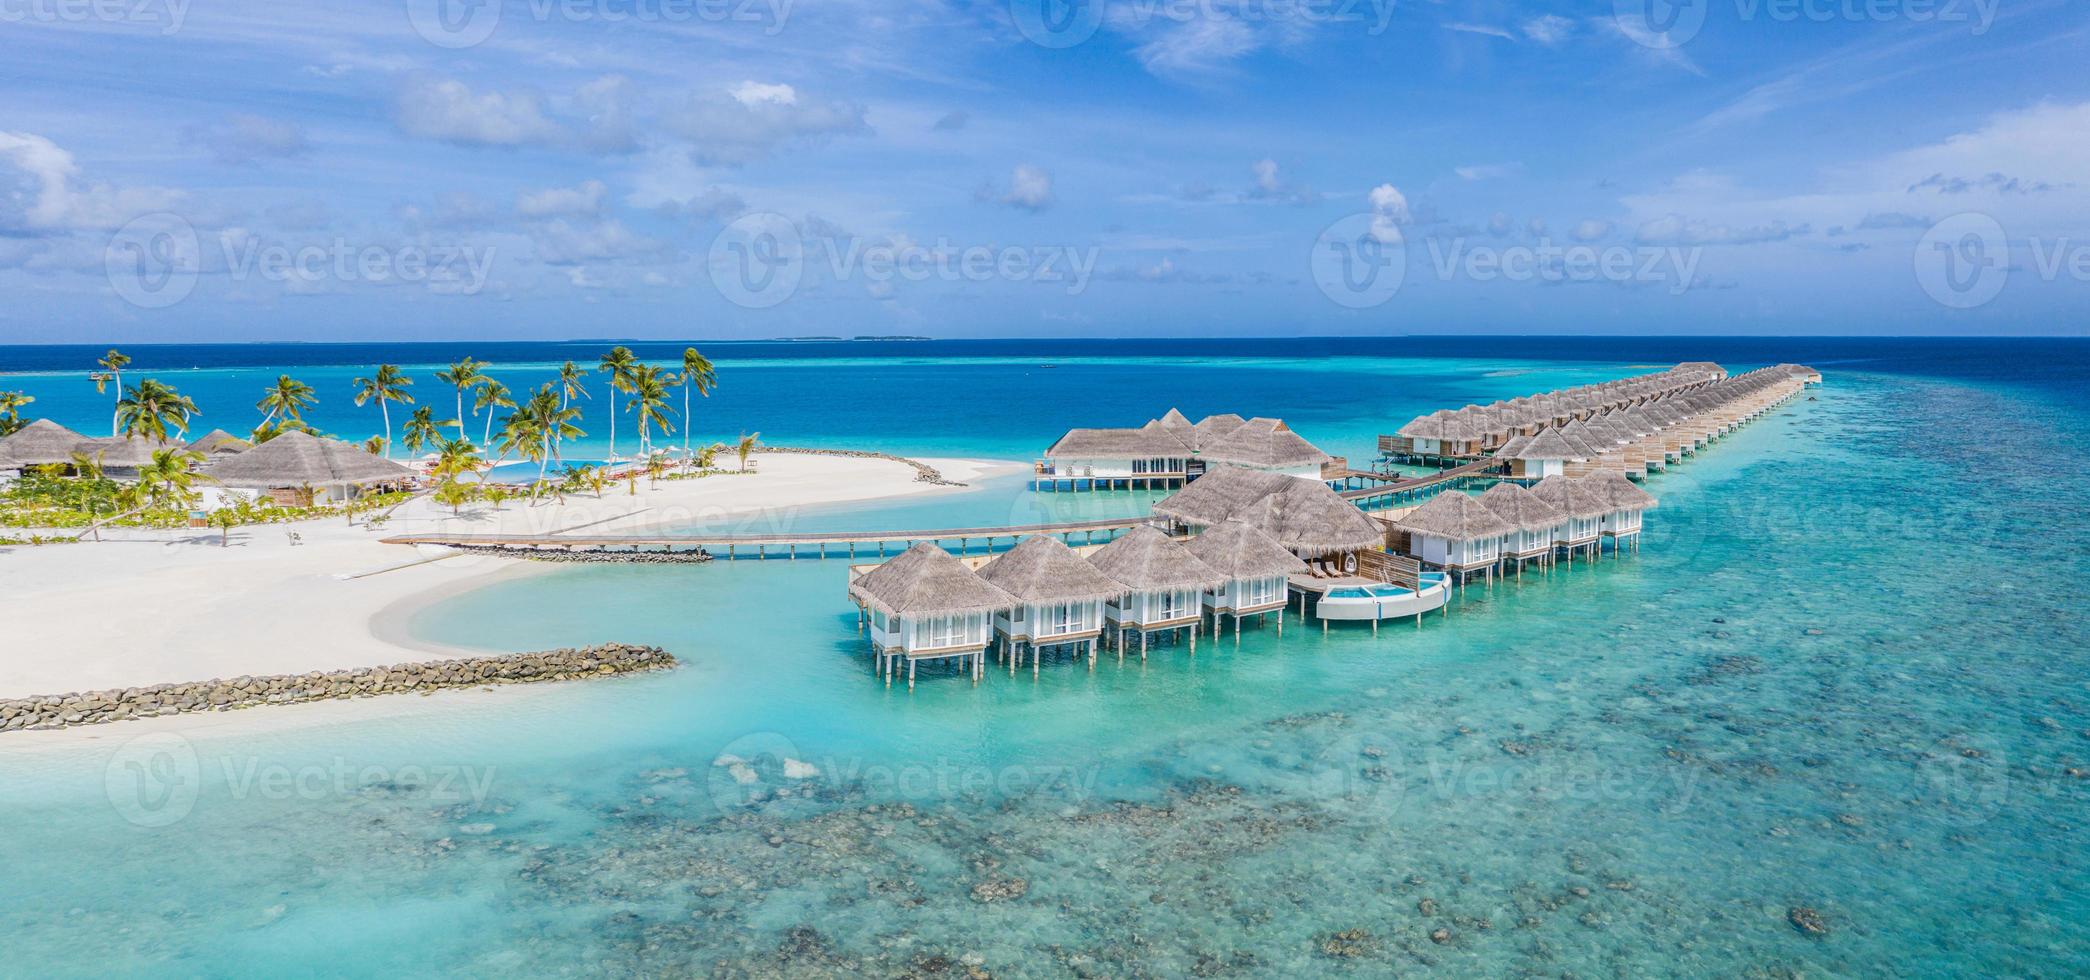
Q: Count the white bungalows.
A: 8